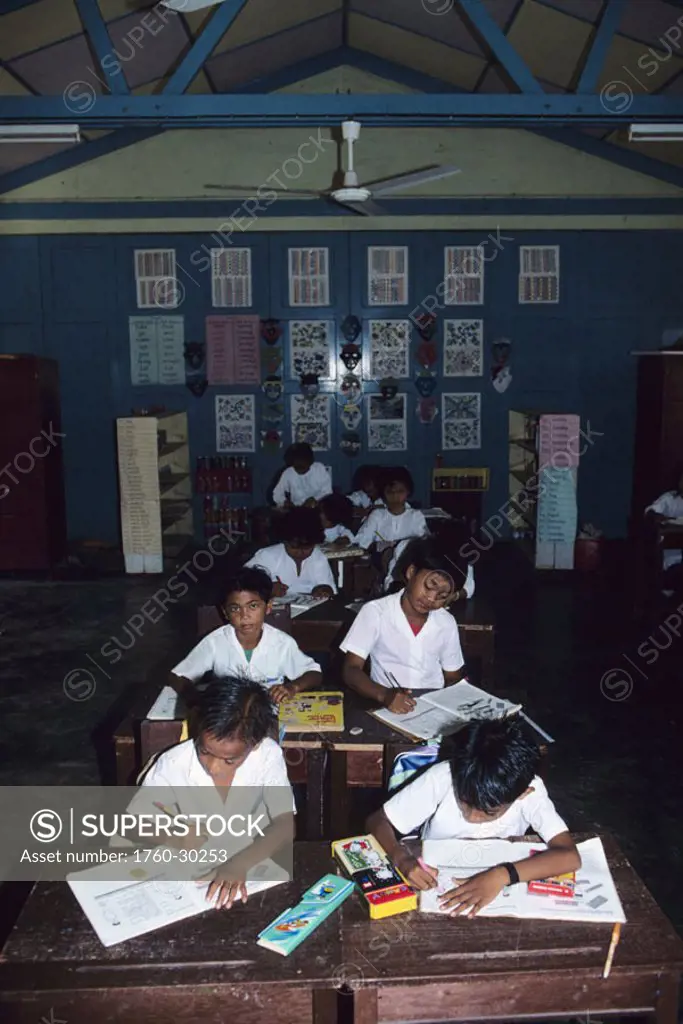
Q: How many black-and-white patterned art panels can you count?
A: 7